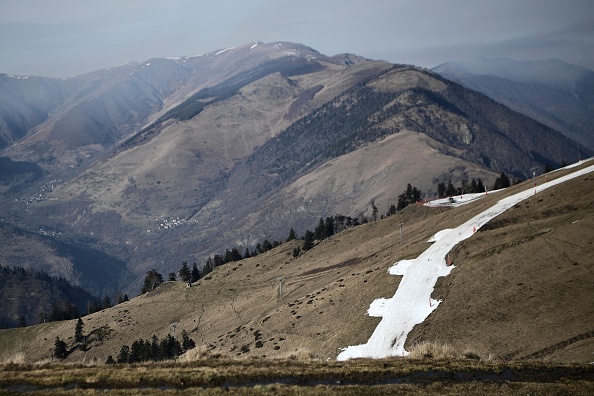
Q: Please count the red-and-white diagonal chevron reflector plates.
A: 0